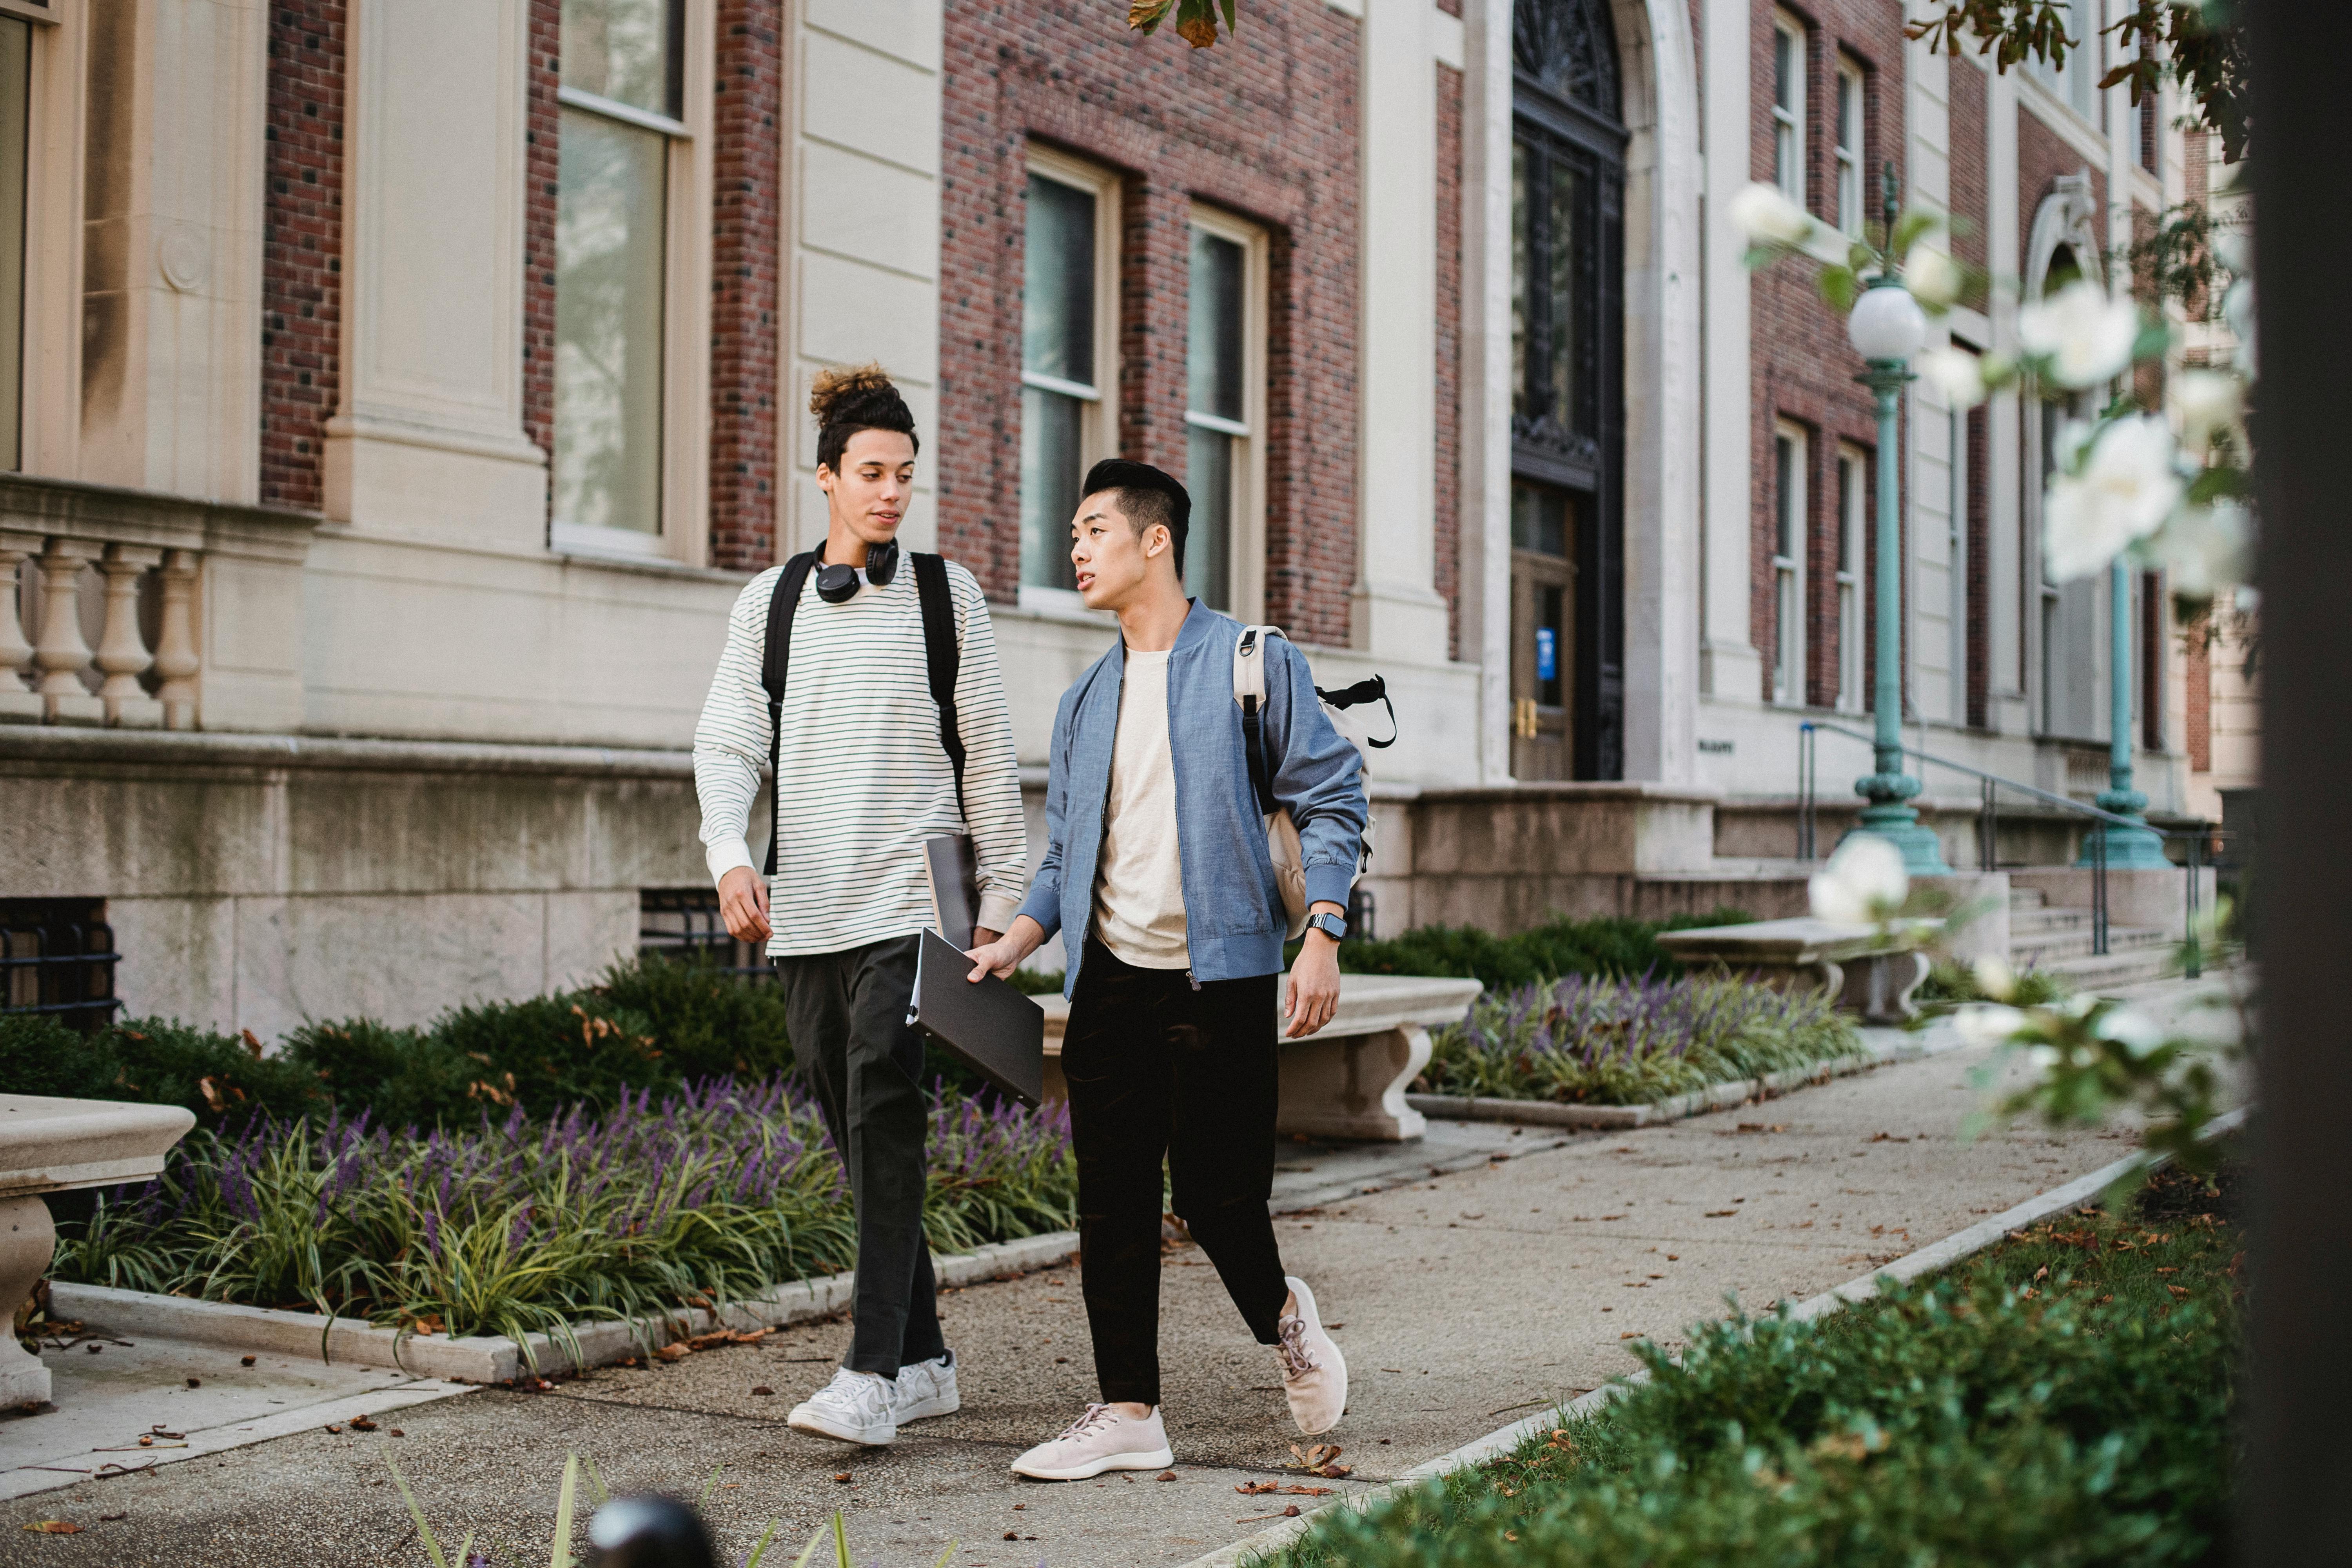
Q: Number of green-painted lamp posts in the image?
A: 2